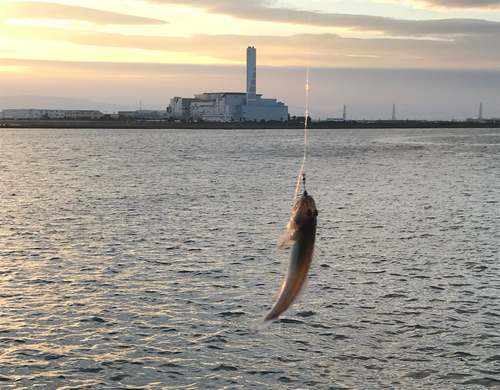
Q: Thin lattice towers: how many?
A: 3